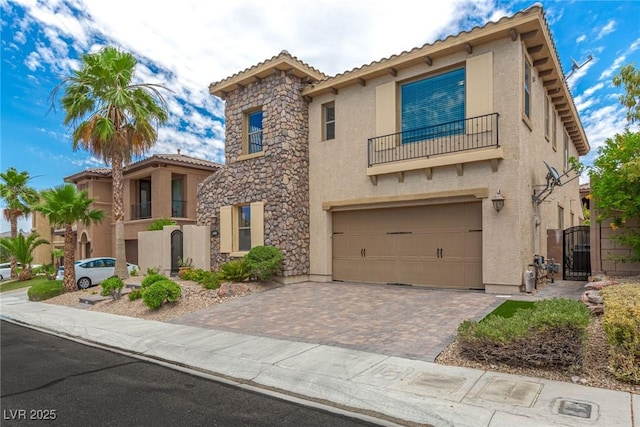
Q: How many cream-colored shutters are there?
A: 4